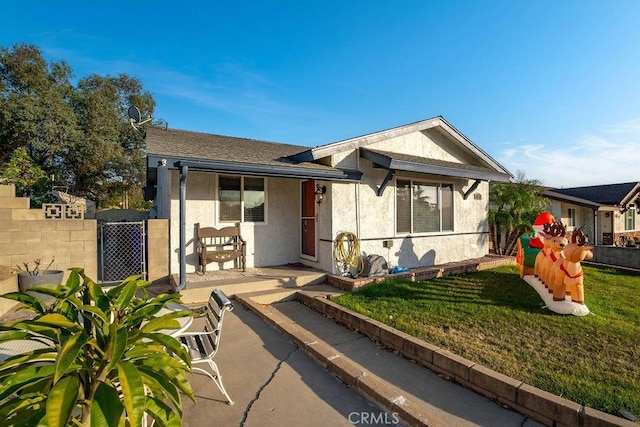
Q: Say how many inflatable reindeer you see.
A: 3